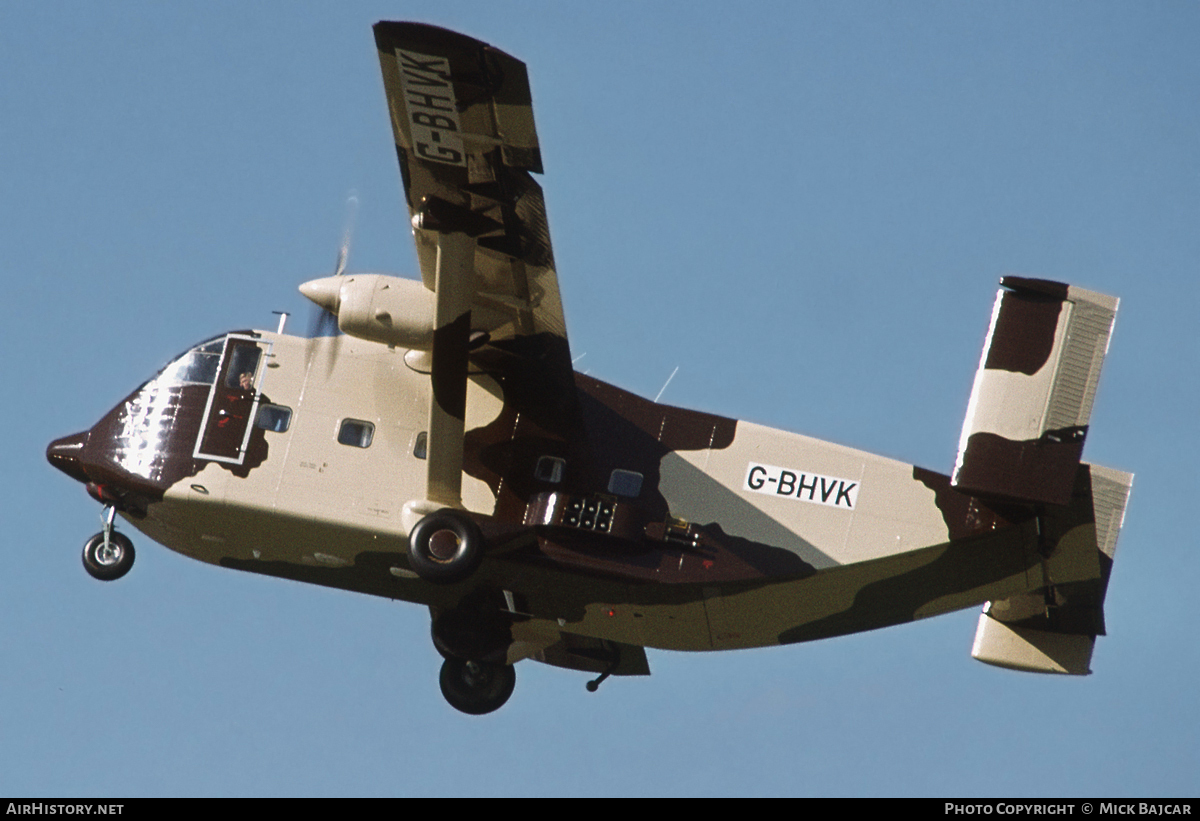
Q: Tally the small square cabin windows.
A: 5